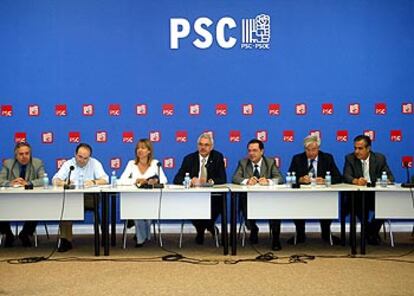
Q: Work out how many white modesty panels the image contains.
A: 4